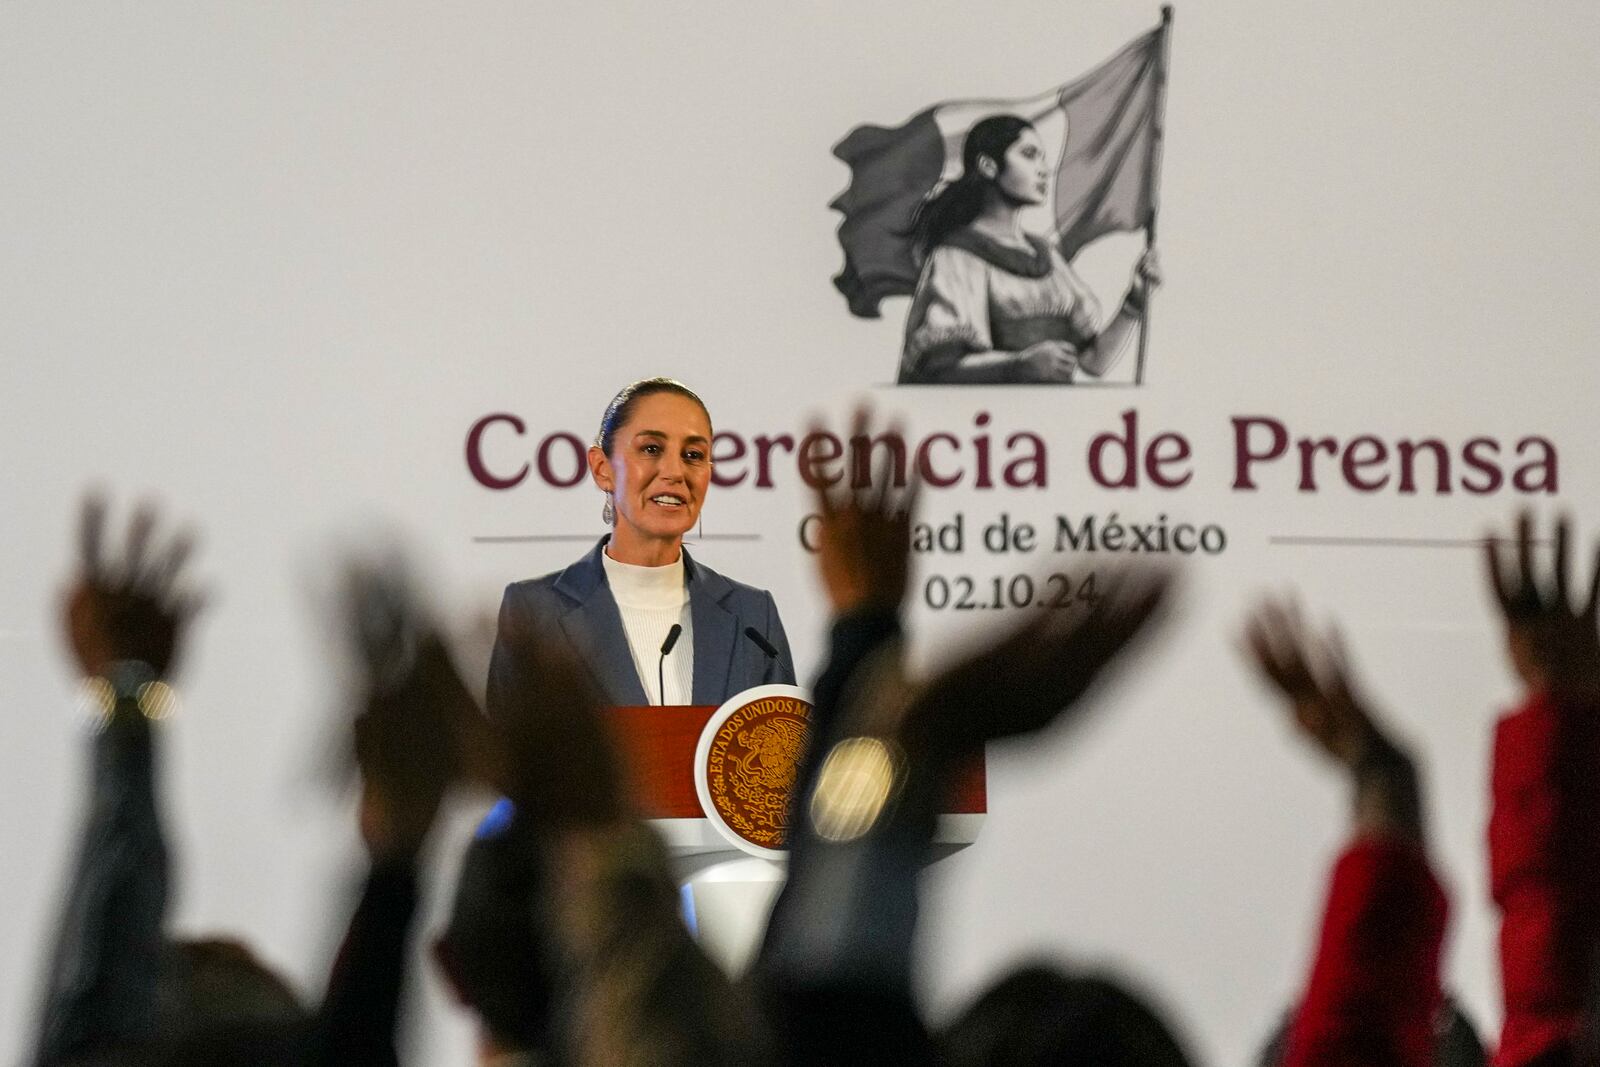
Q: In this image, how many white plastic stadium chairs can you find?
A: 0